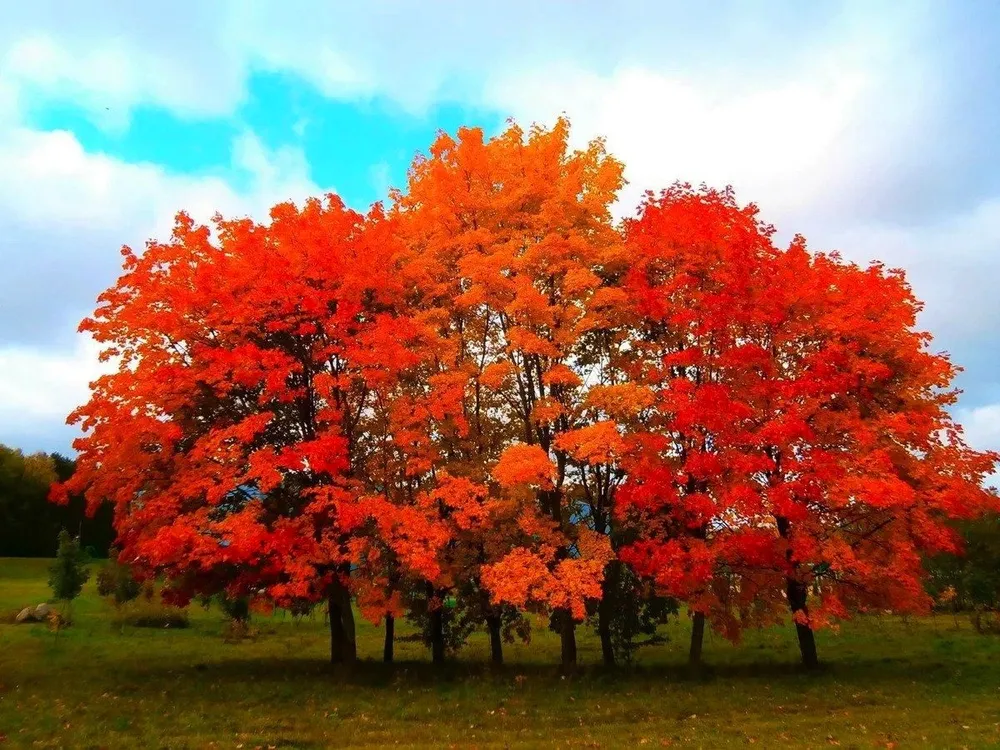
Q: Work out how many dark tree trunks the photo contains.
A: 8